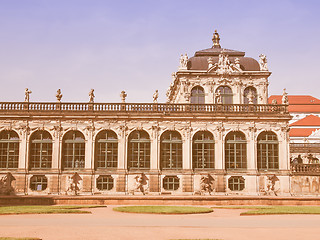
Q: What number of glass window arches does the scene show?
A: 12